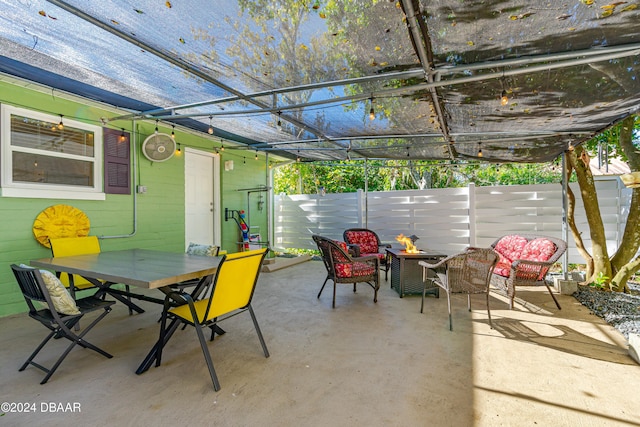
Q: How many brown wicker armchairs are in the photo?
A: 3